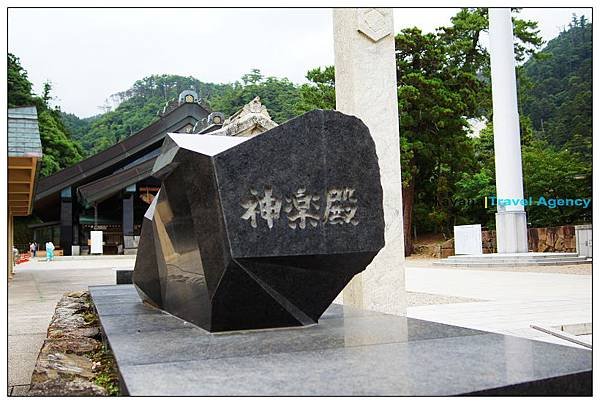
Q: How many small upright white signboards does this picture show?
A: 2